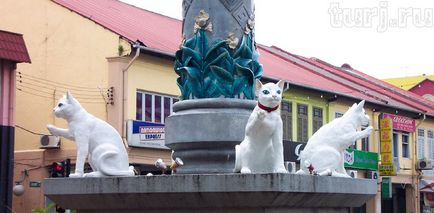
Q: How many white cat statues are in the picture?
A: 3